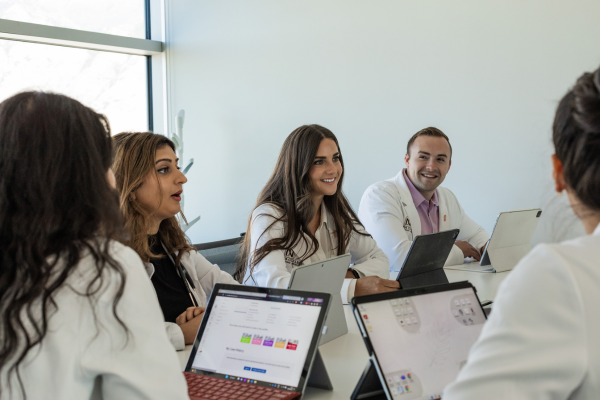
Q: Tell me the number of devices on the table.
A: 5